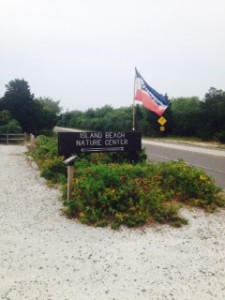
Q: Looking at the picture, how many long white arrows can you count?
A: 1